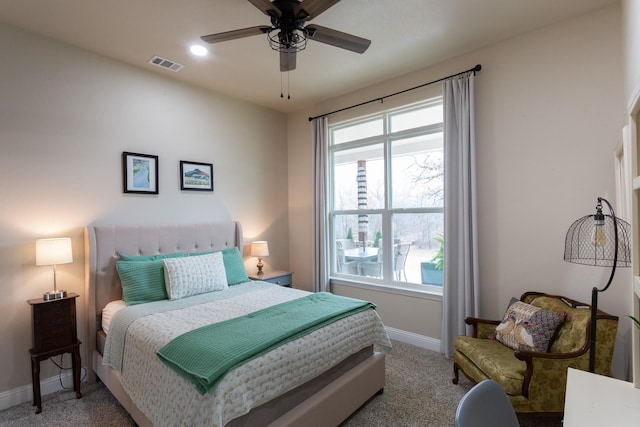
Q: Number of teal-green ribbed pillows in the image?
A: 2